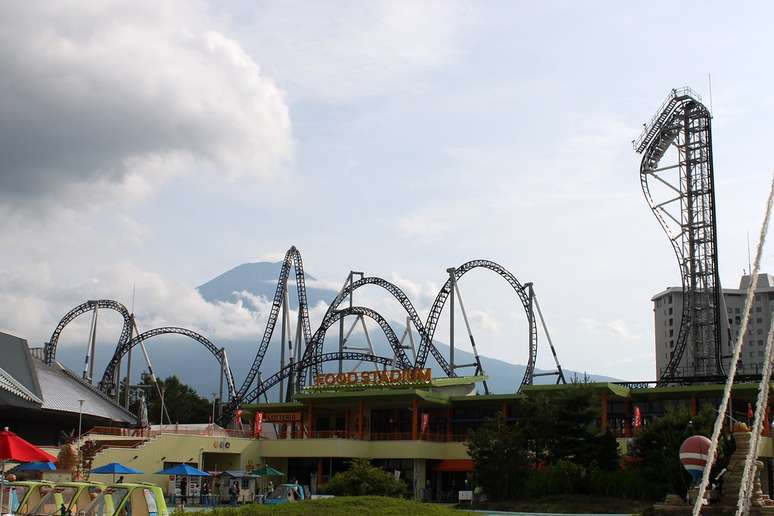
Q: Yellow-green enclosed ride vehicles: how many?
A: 3